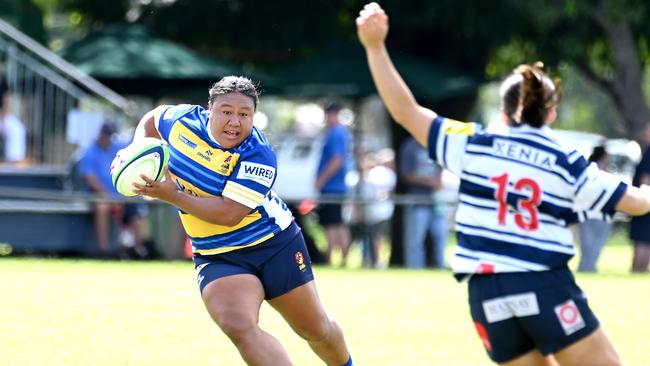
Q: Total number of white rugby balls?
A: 1